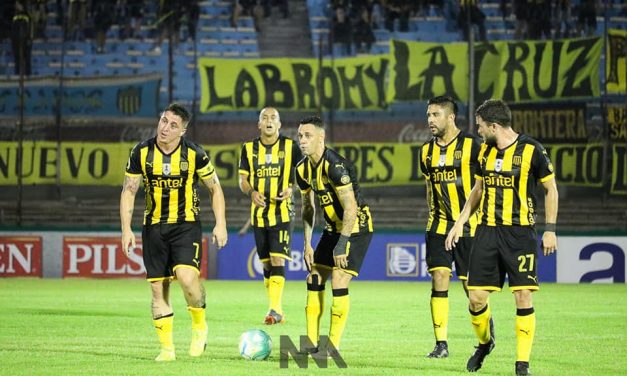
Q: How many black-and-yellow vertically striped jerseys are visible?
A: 5